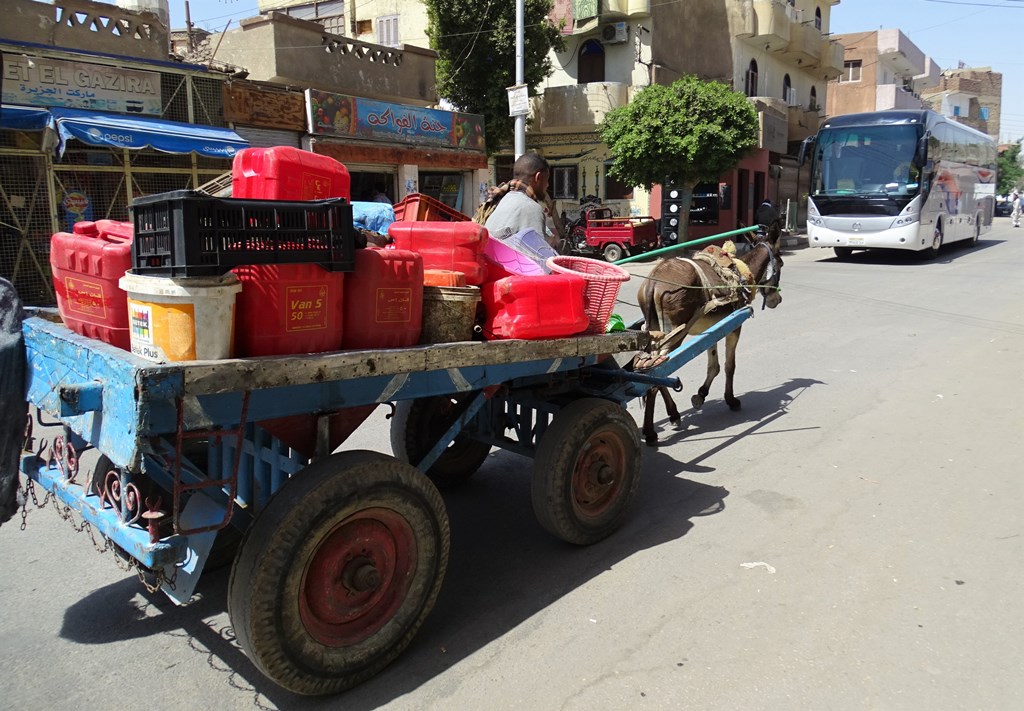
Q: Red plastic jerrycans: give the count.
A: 6